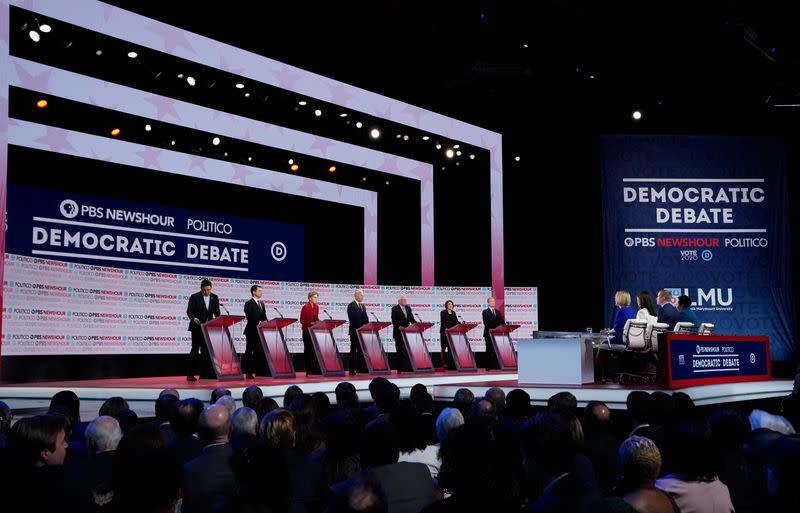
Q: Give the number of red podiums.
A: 7